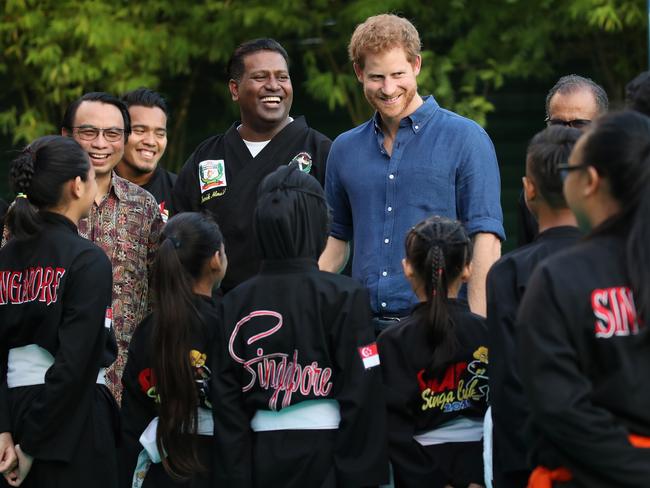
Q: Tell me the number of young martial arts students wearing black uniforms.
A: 6